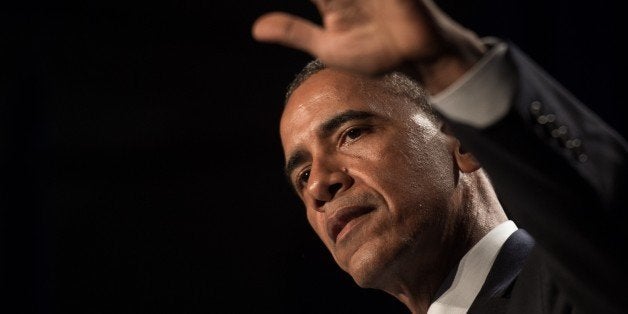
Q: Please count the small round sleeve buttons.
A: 8